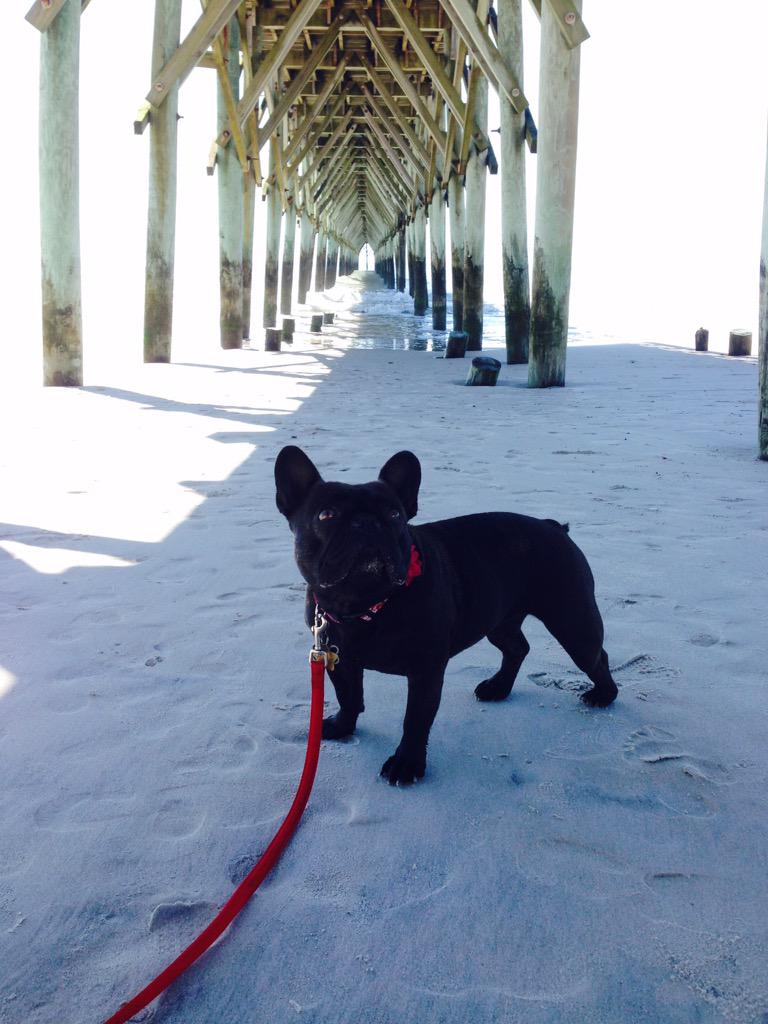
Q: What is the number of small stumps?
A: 8